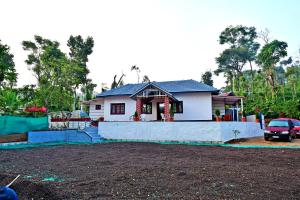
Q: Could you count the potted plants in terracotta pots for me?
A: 5